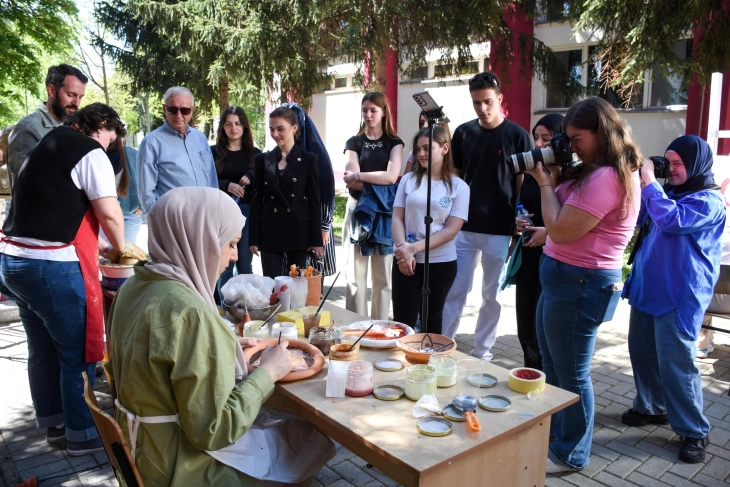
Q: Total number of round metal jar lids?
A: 6